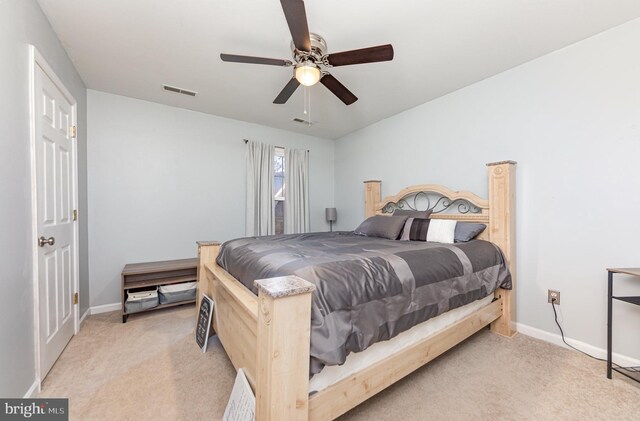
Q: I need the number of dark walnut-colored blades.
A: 5